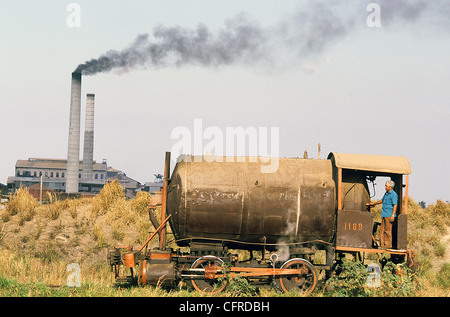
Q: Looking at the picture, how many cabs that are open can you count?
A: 1